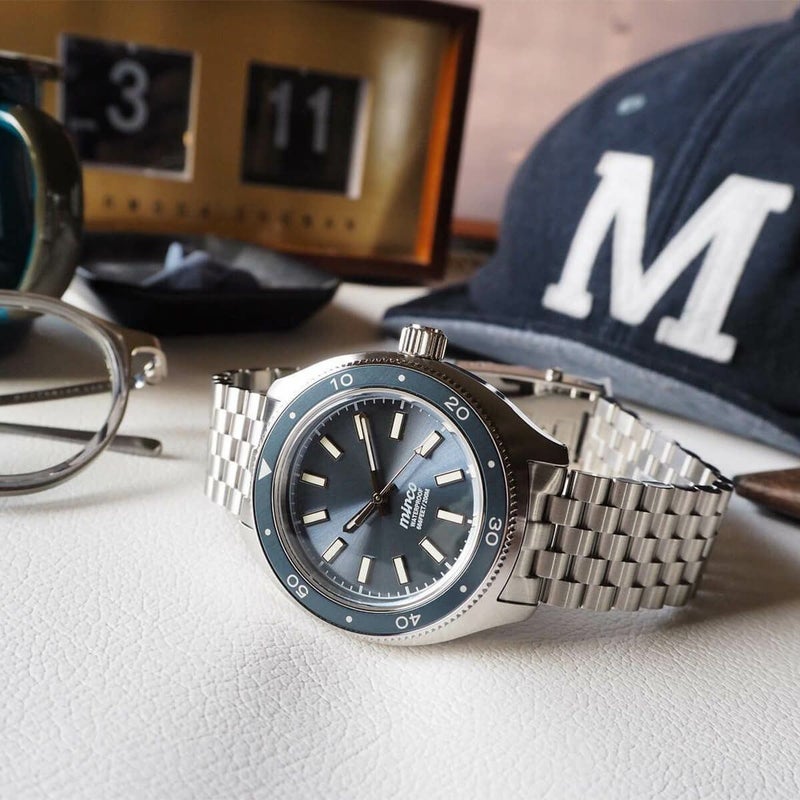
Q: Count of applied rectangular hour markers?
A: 12